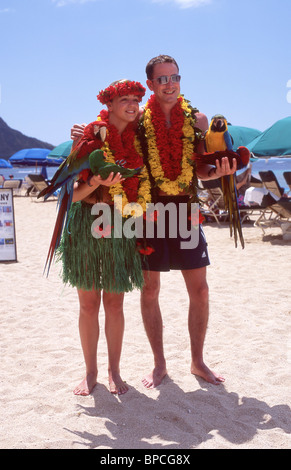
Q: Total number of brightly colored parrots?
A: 4